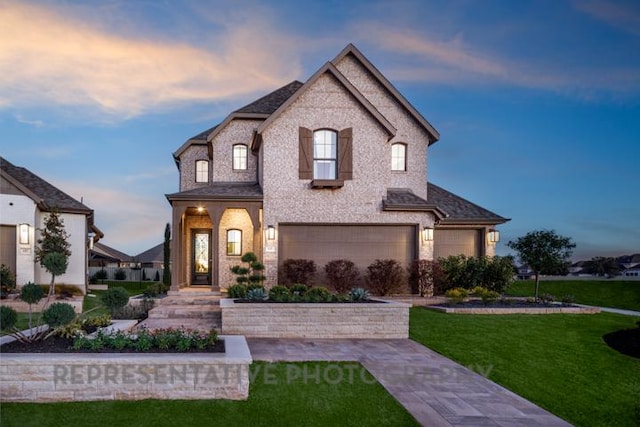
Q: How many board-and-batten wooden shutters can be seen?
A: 2